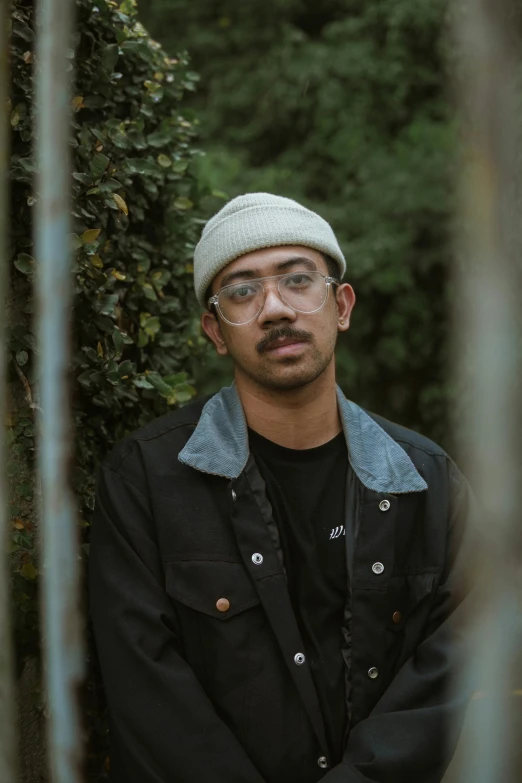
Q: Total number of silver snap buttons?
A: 7